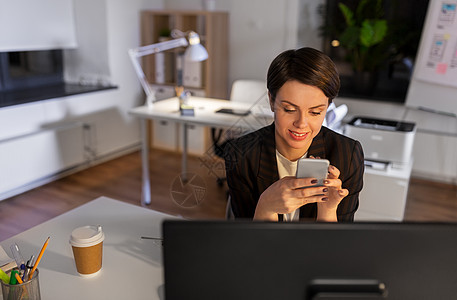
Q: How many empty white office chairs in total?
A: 1